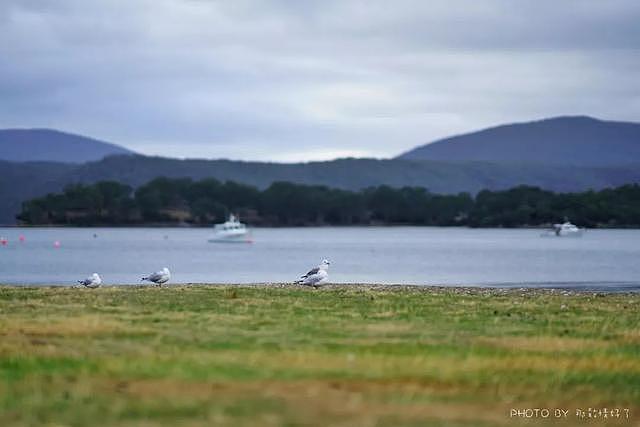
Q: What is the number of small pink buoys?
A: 3